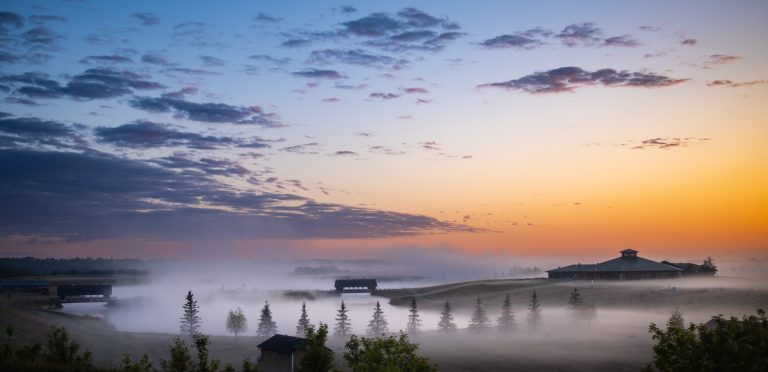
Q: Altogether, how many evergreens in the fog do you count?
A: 11